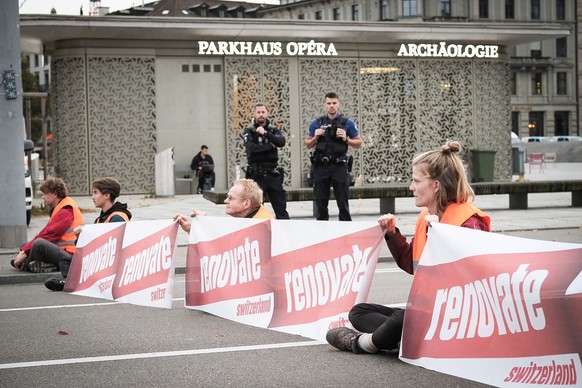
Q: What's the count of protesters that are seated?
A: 4